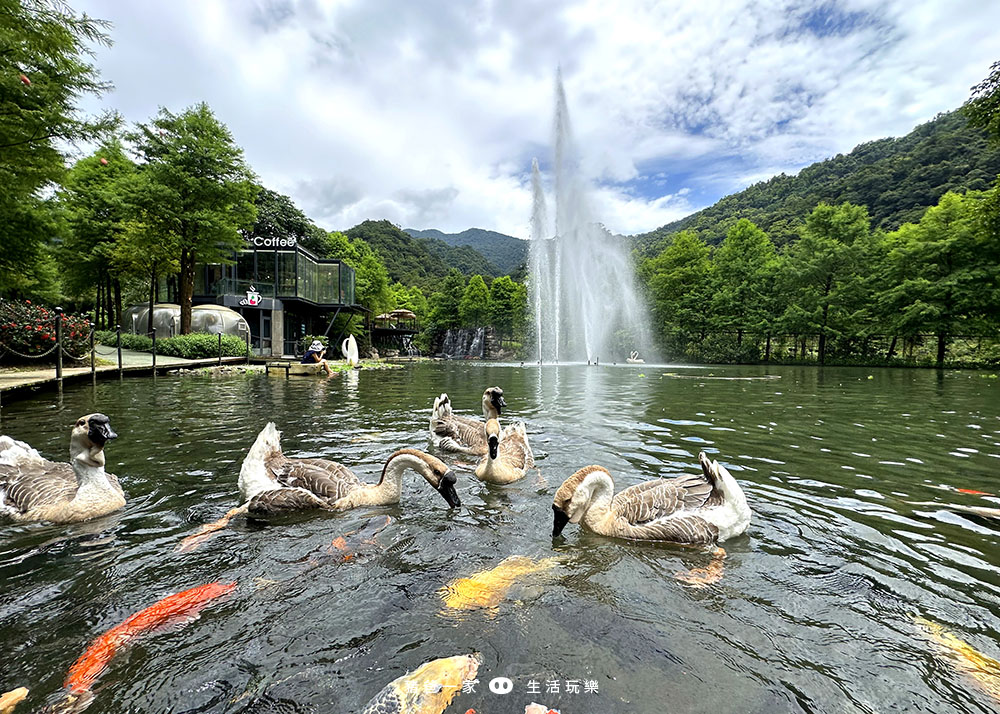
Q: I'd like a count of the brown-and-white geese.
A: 5